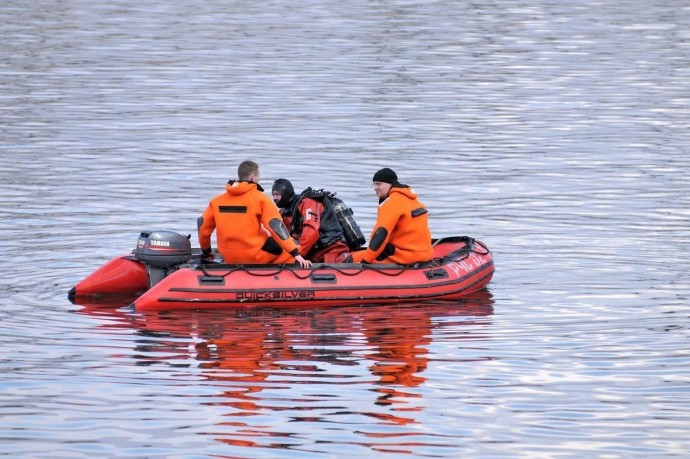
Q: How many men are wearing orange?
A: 2